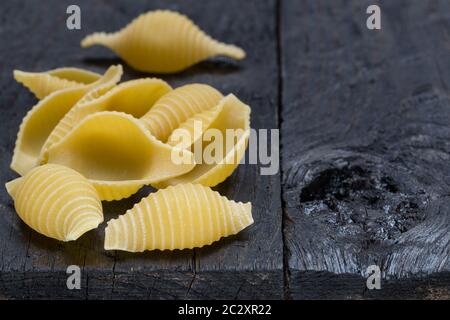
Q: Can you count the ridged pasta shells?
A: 9